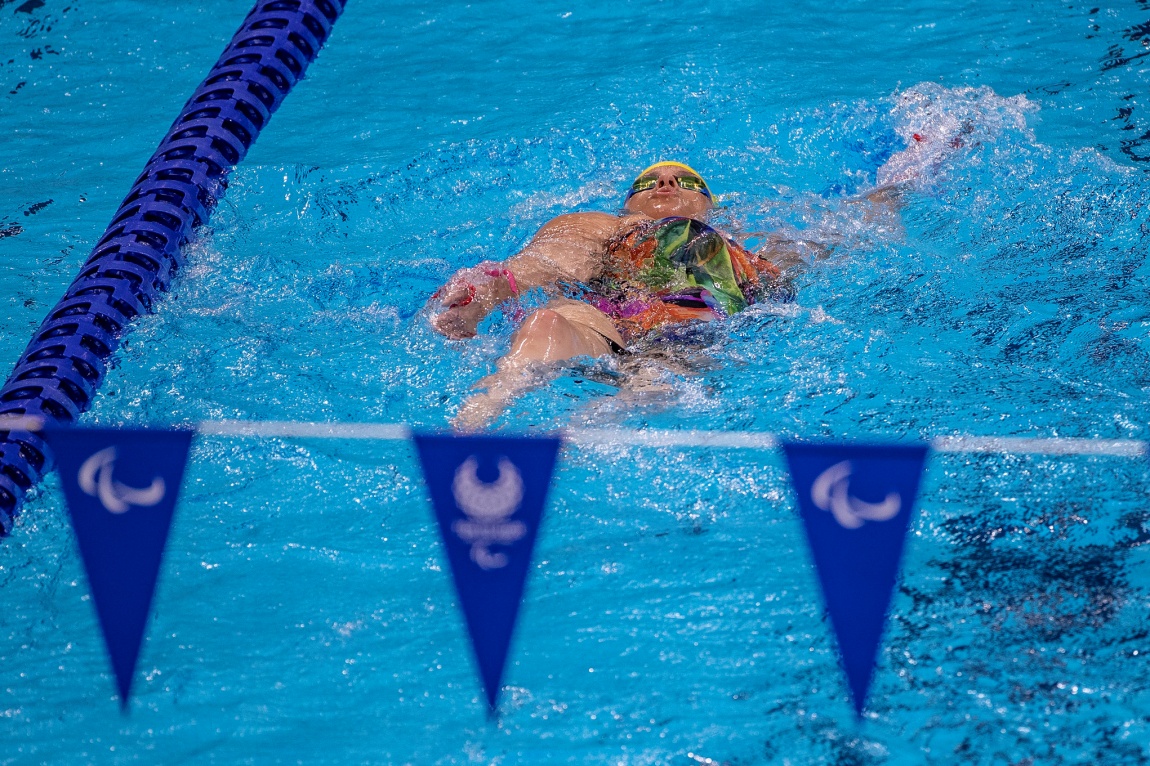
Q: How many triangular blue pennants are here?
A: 3